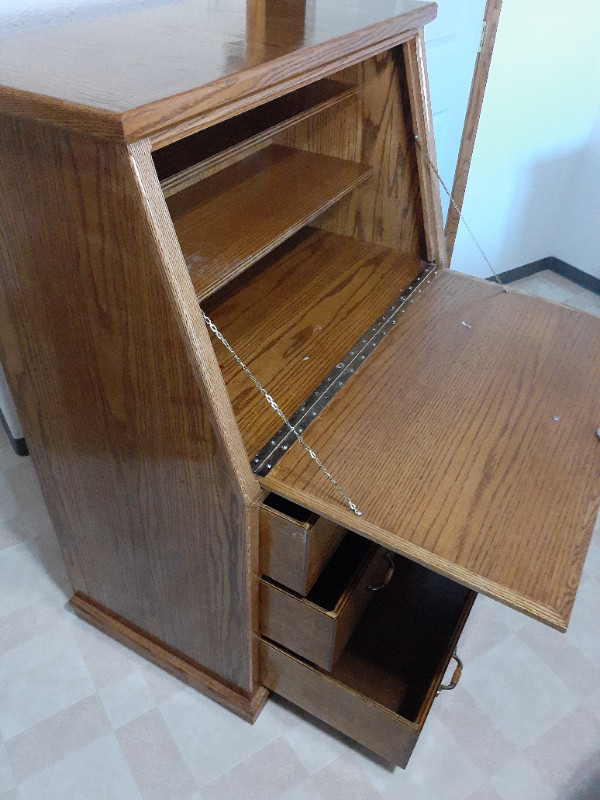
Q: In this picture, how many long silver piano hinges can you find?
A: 1